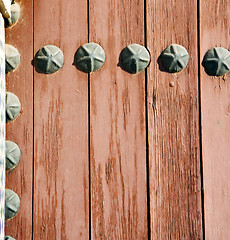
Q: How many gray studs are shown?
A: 11